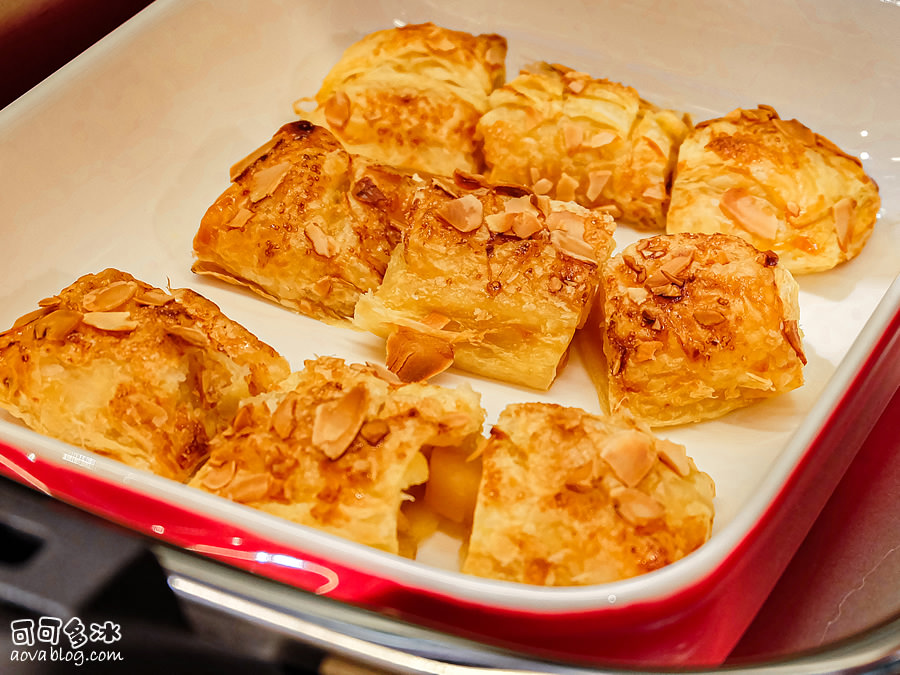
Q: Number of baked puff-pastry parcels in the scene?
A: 9